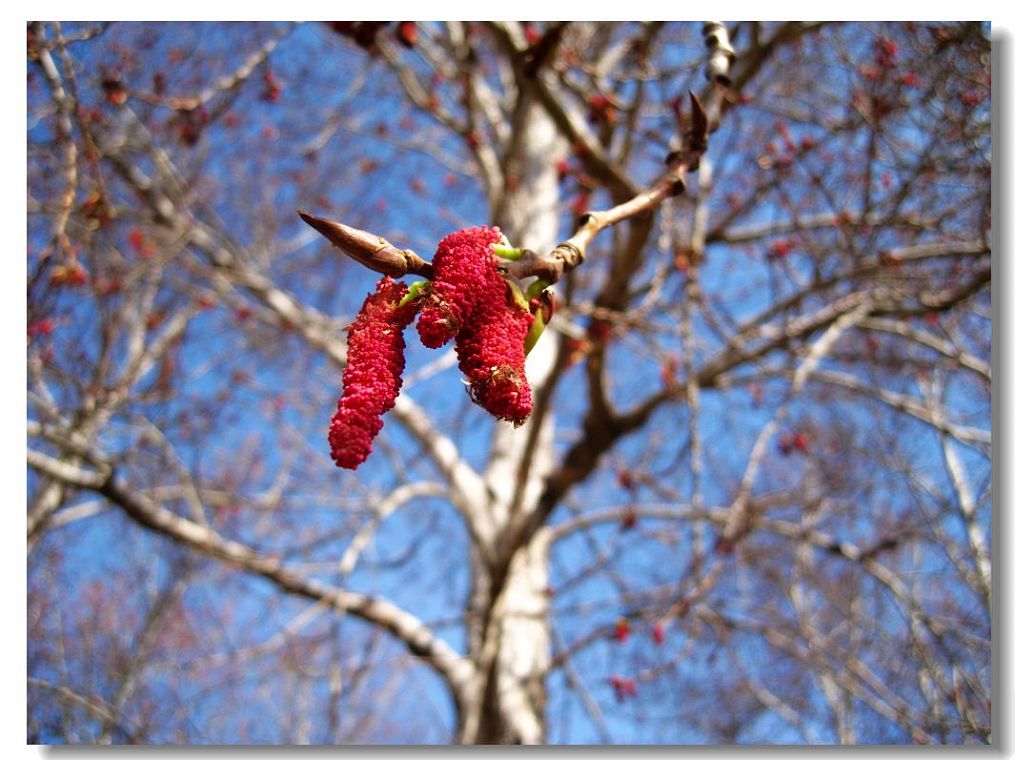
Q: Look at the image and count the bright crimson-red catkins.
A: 3